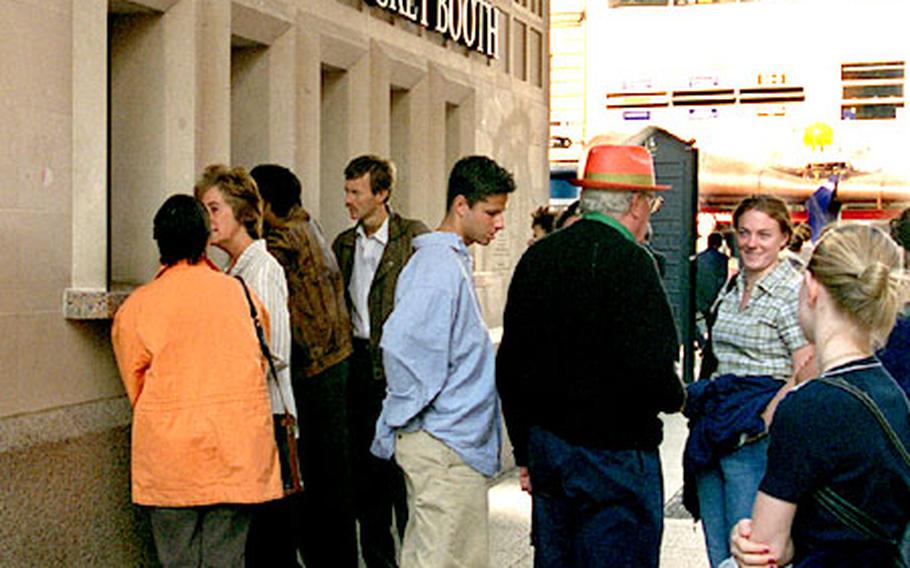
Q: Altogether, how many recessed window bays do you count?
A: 5